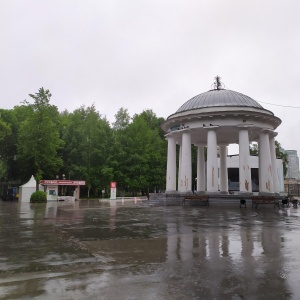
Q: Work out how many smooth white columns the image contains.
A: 9